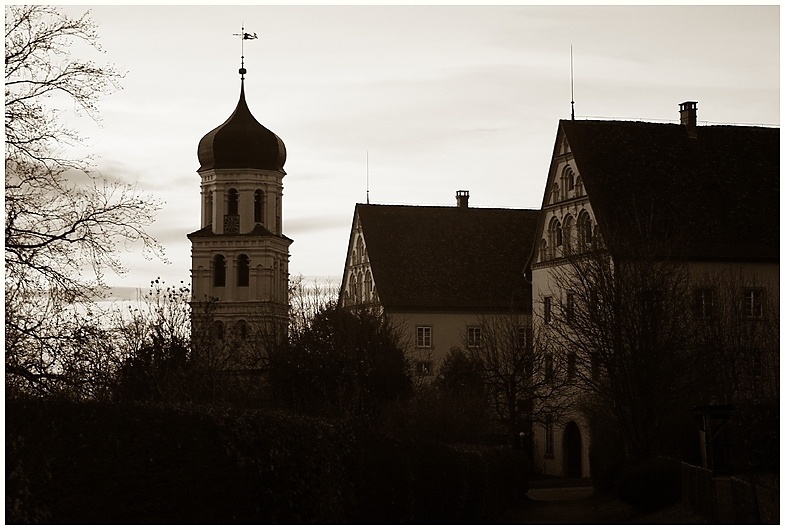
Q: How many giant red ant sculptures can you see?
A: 0